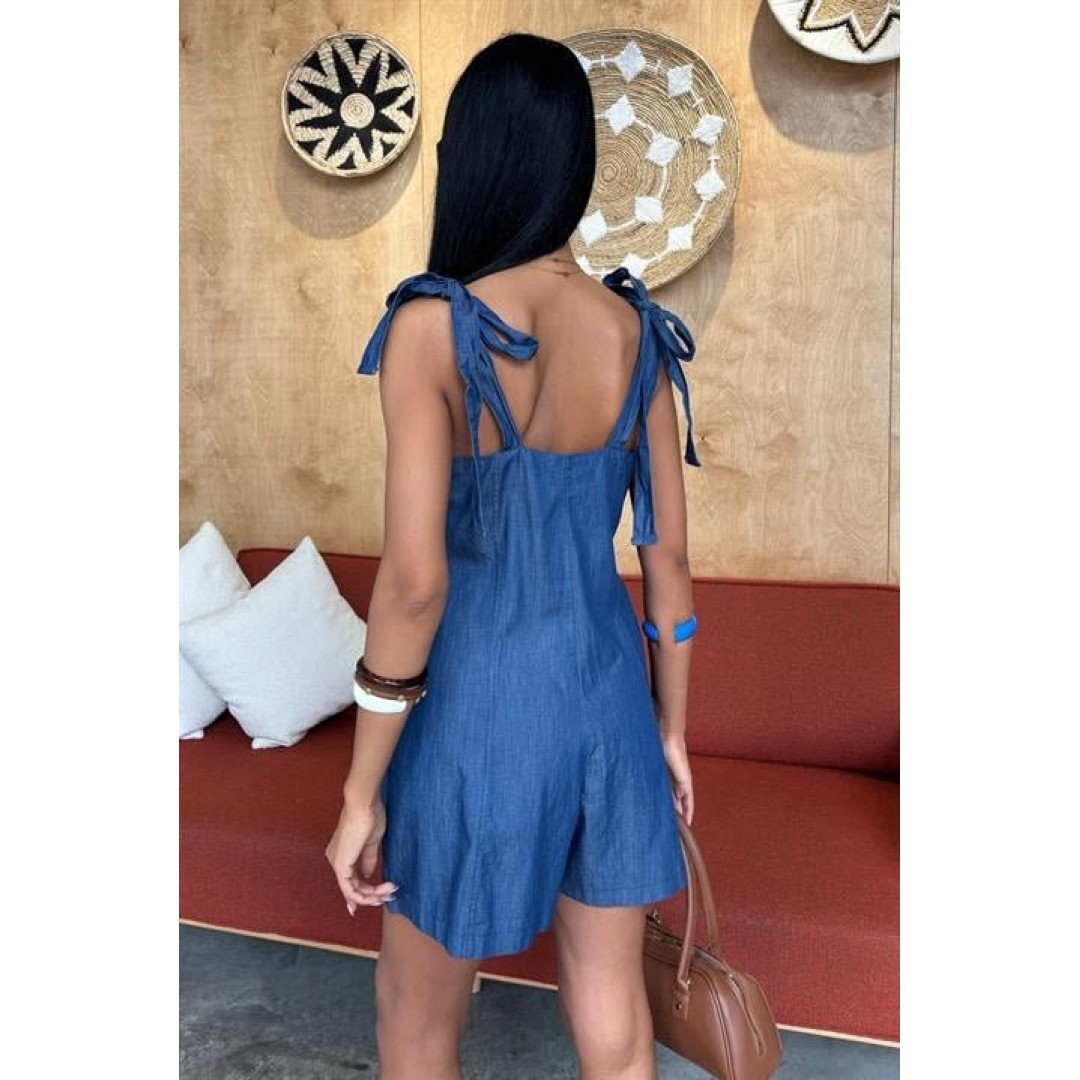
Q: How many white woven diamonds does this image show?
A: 12